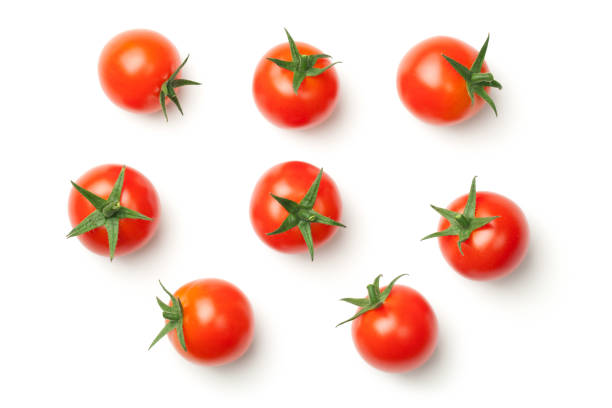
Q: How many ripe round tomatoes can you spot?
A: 8